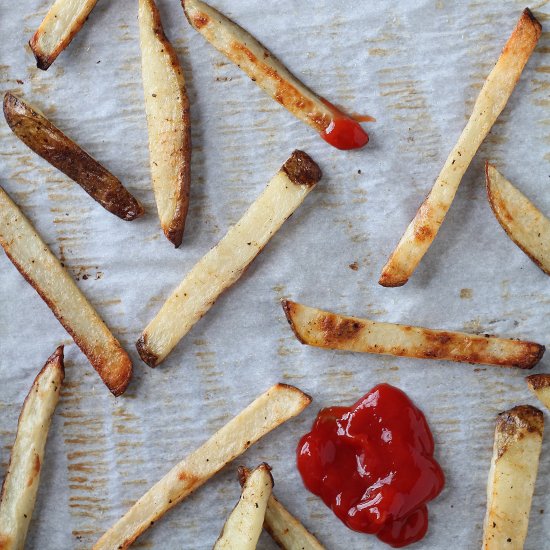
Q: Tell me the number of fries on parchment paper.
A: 15